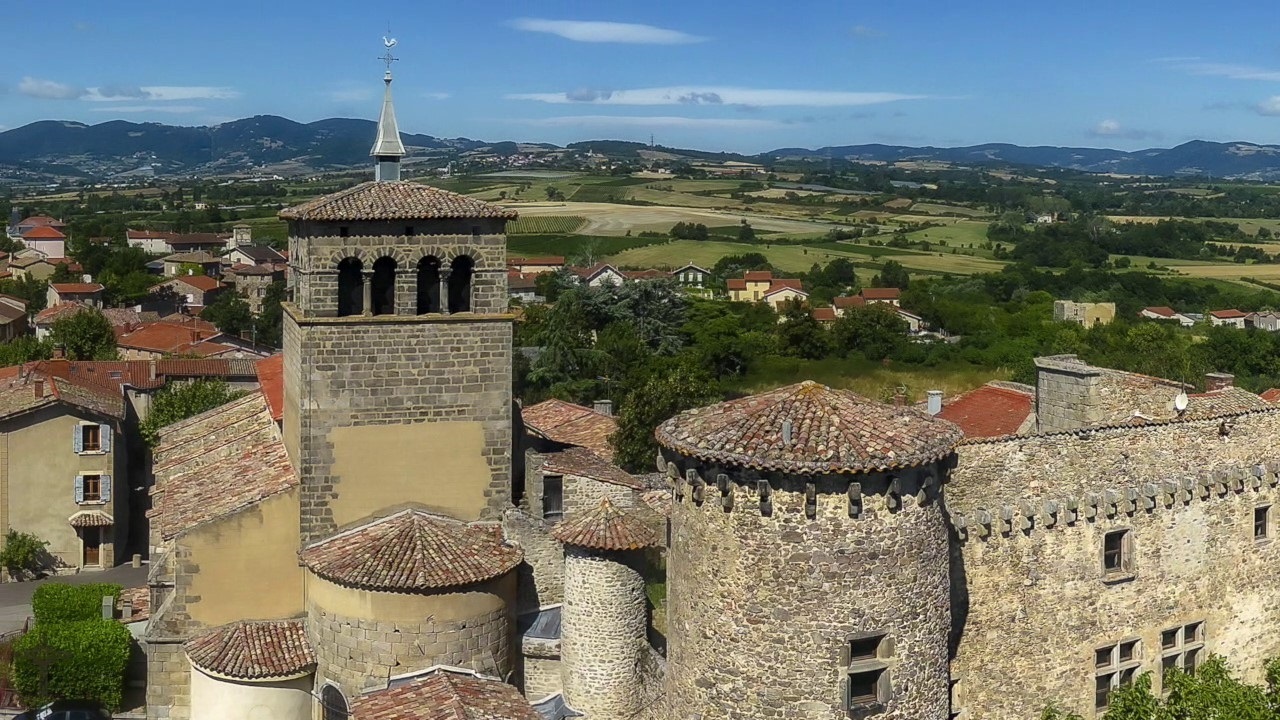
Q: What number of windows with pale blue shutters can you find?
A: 2